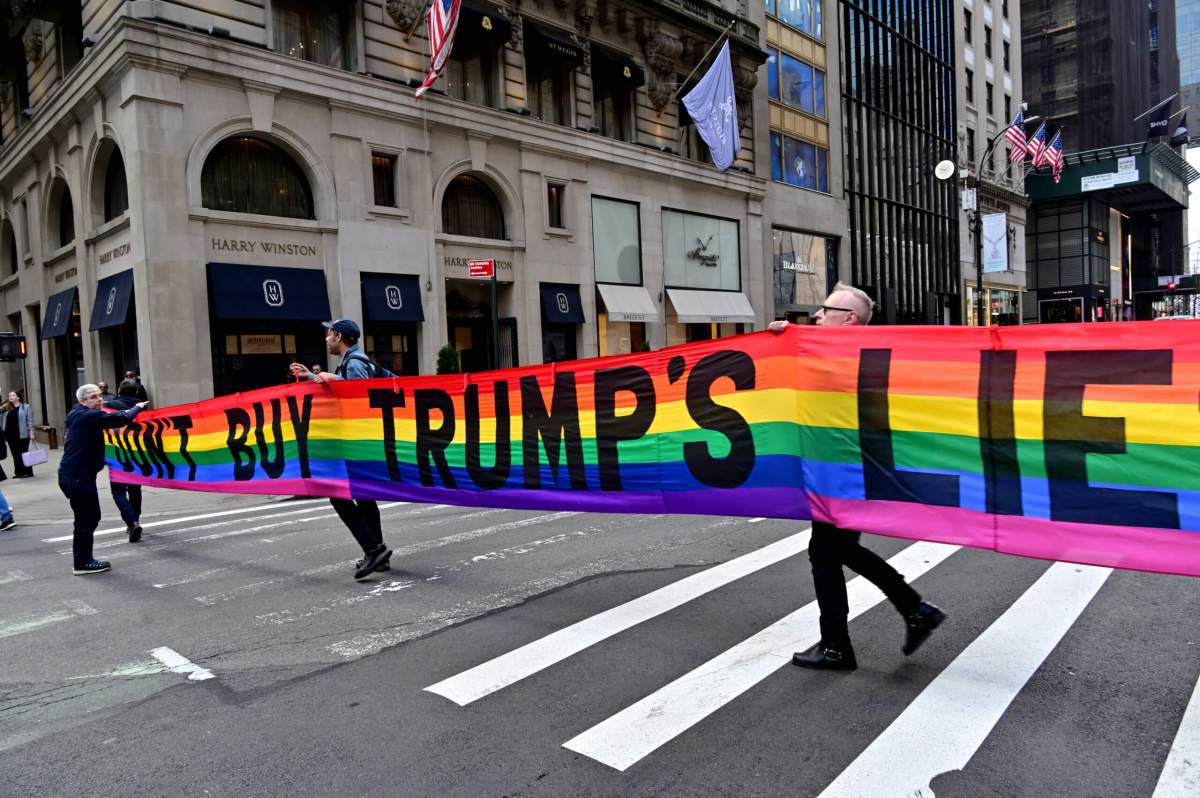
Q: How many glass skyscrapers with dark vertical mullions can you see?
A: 1